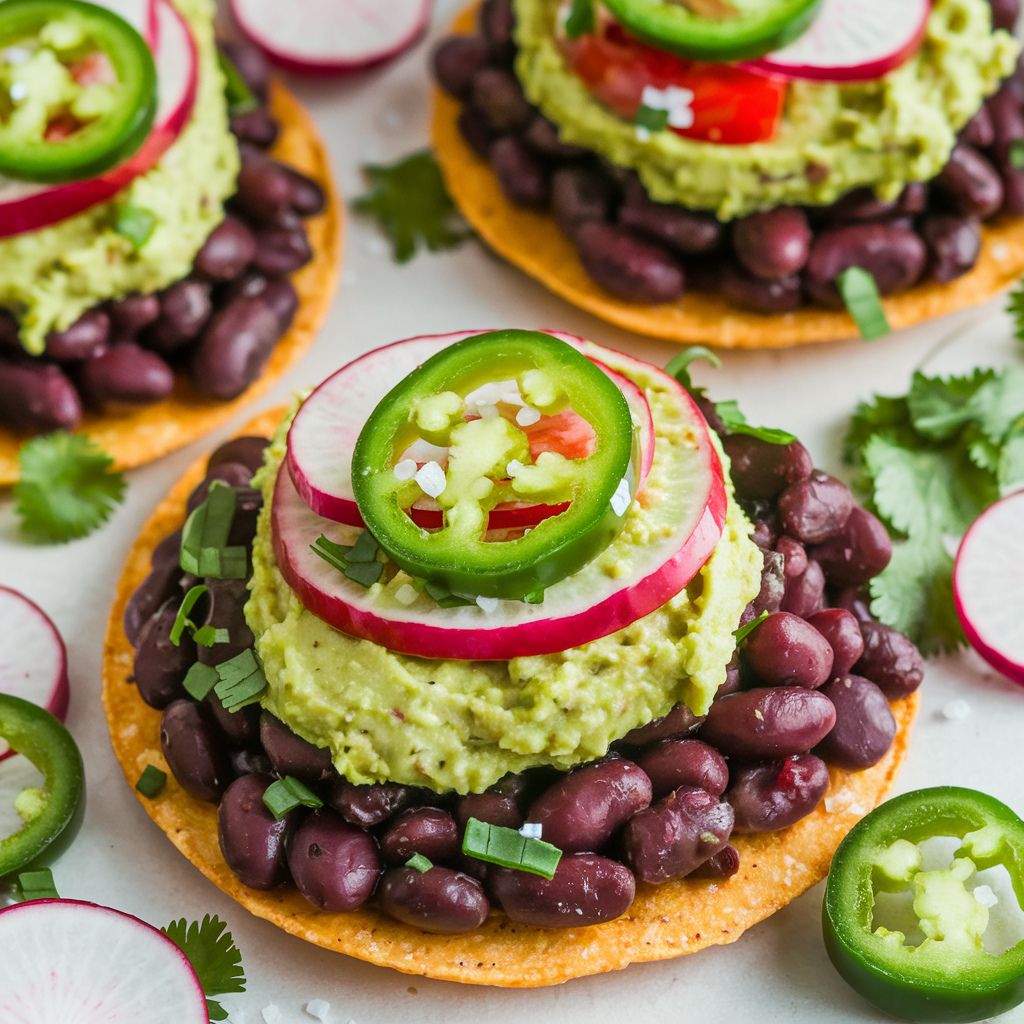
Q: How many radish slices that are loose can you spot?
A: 4